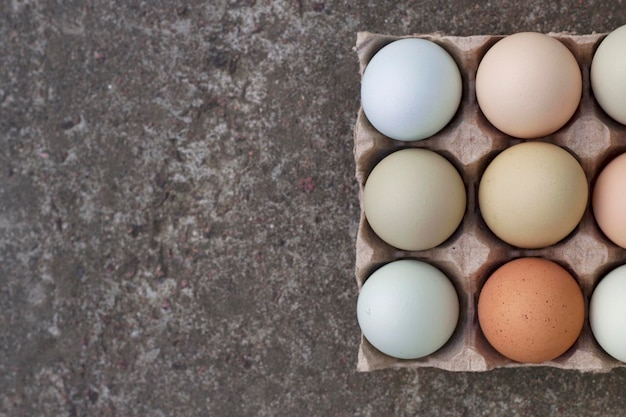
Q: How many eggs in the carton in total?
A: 9